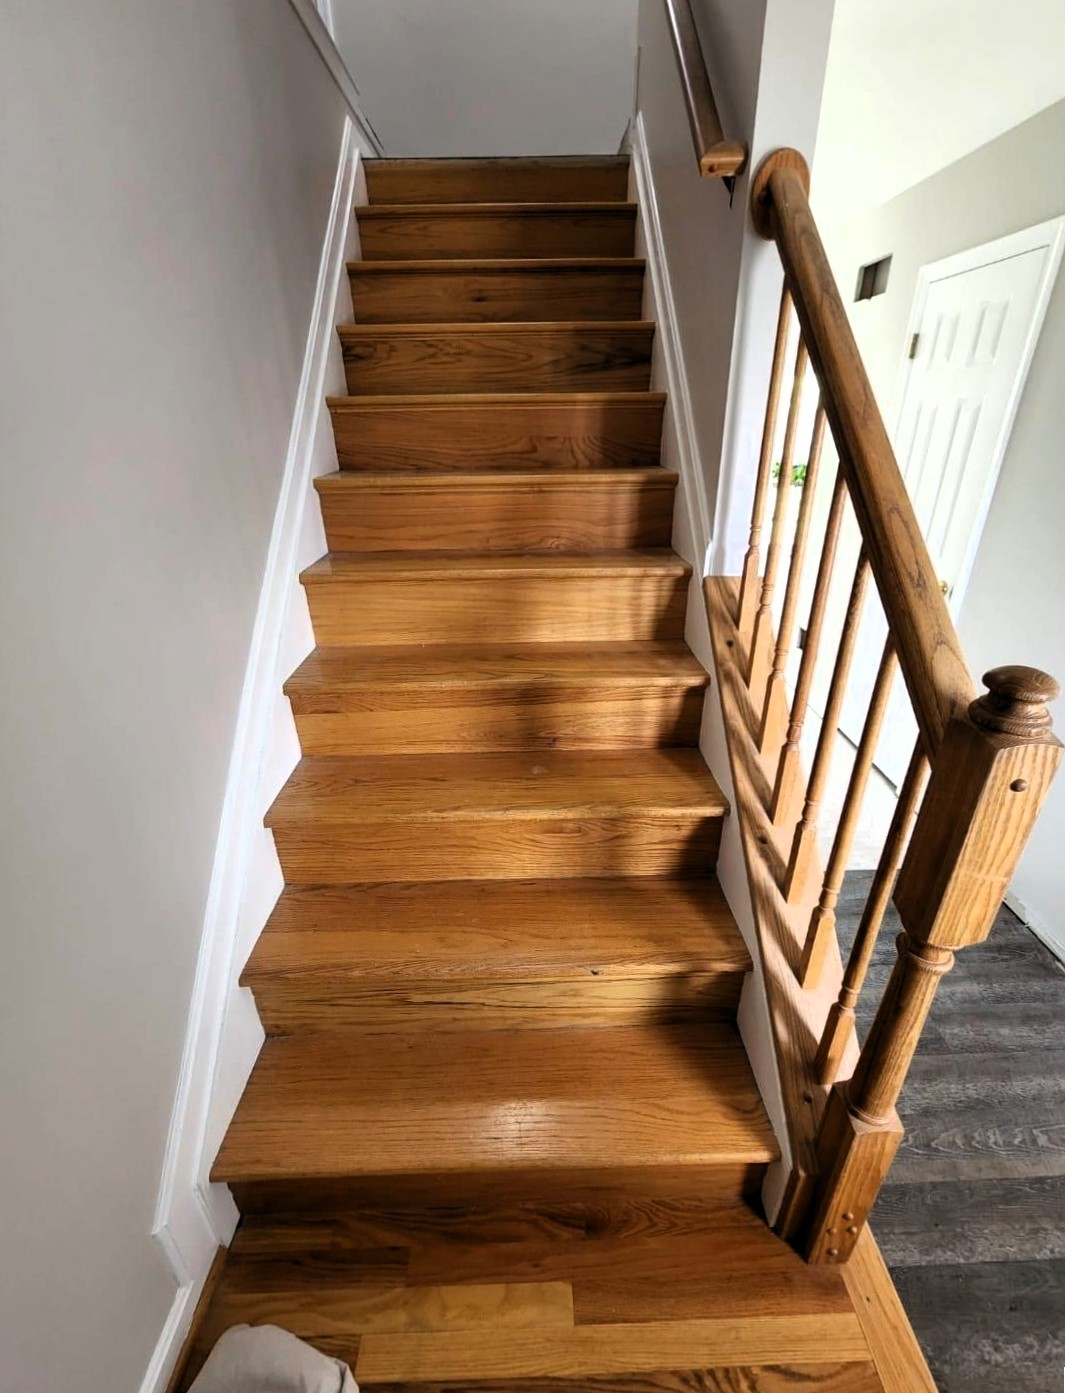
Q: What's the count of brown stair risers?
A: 11